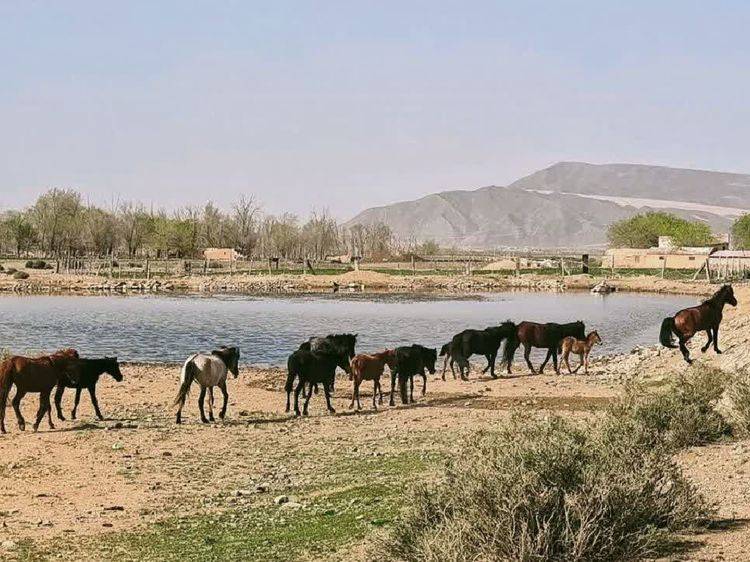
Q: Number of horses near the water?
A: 12